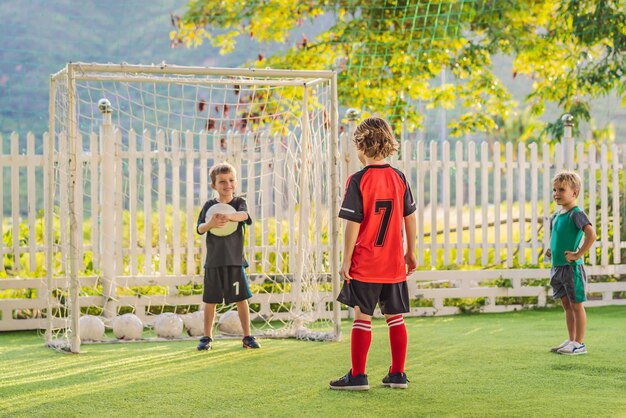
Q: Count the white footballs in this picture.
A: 6